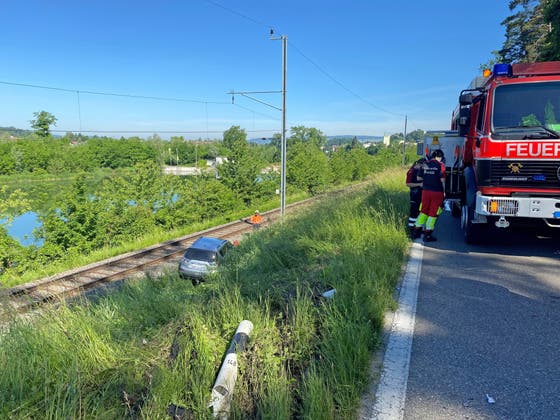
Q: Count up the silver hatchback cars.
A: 1